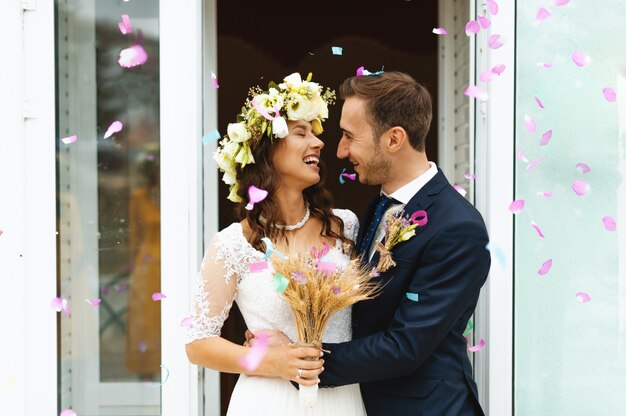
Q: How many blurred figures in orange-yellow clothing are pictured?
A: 1